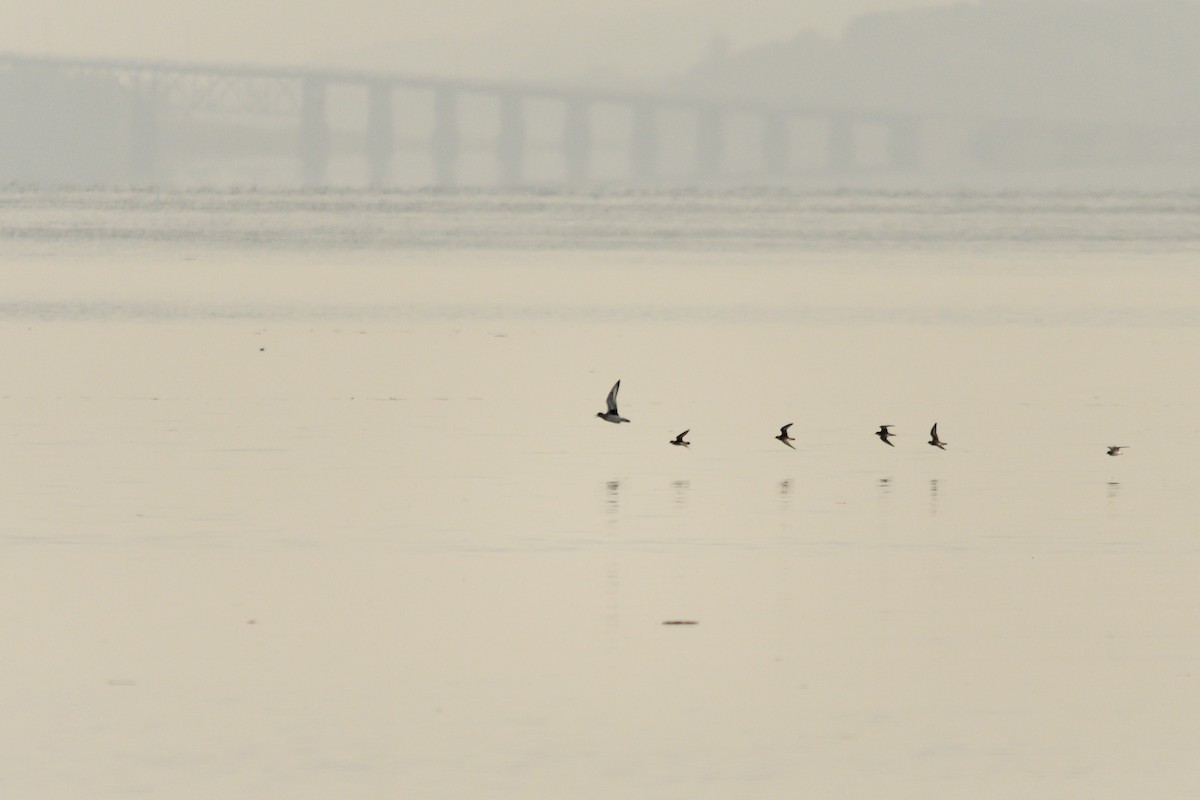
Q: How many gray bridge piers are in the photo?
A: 11